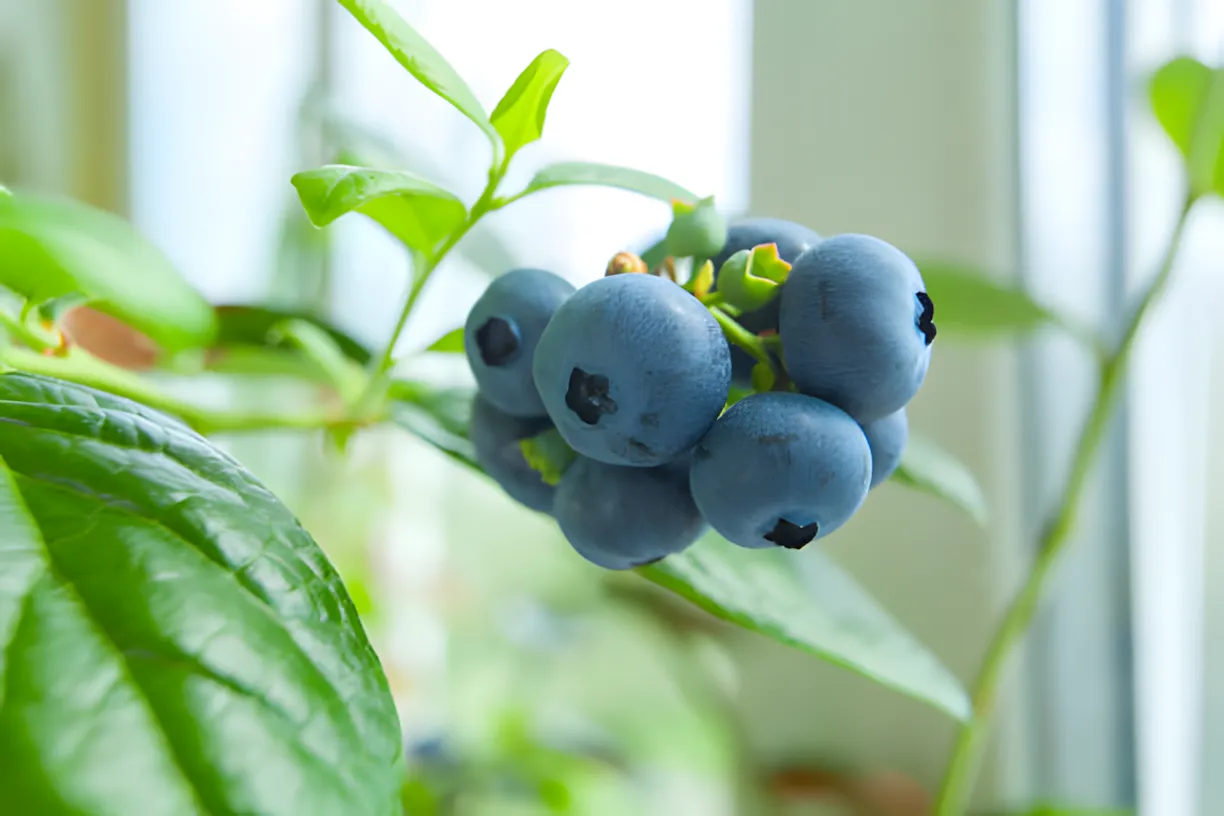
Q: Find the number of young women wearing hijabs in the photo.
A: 0